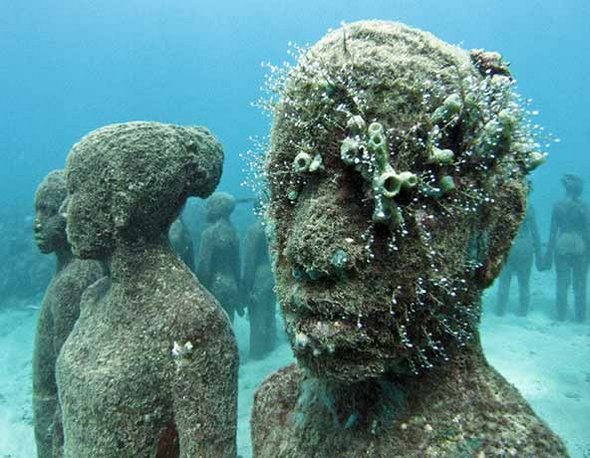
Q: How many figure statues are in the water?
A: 8